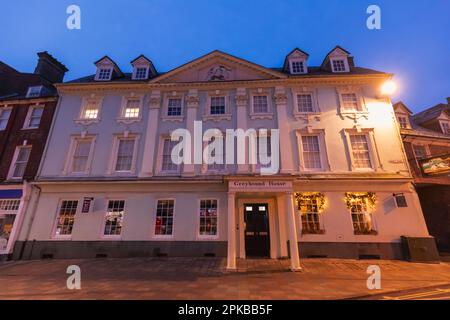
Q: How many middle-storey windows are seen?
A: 7